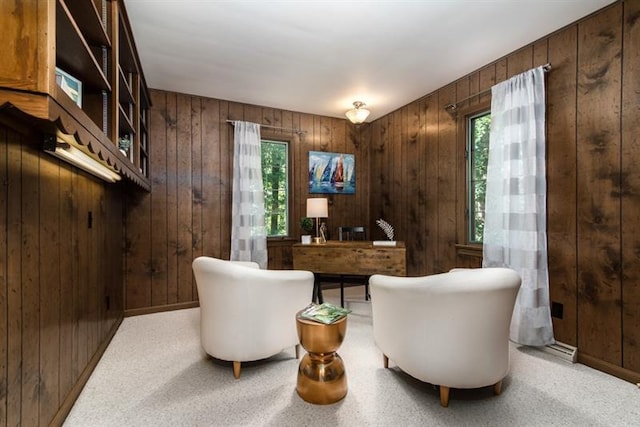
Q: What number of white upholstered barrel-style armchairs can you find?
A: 2